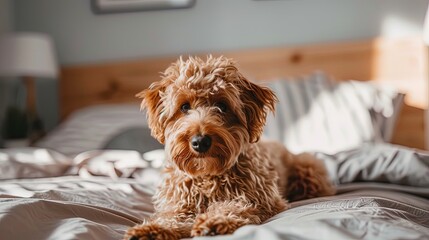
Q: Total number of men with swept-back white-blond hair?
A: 0